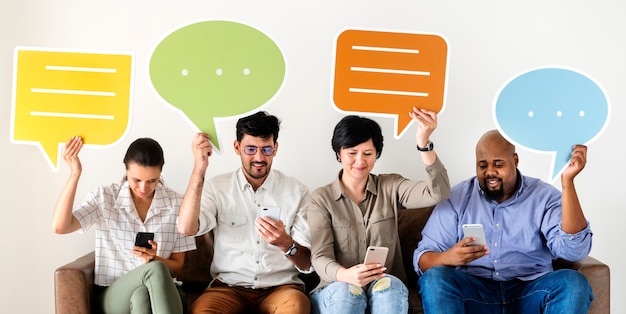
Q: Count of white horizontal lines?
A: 6